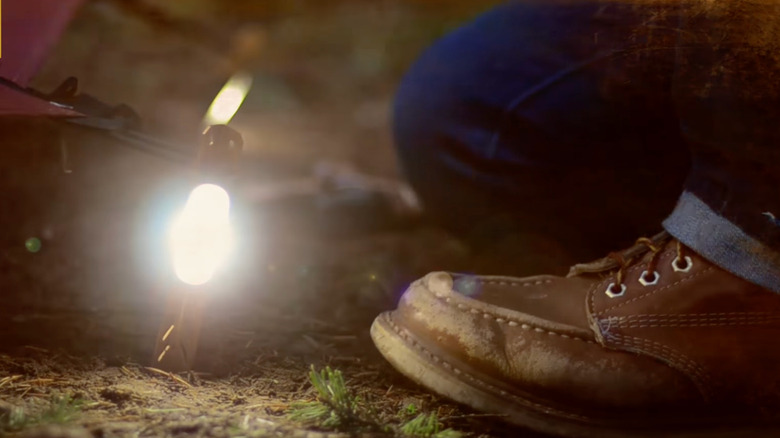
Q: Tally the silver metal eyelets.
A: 3